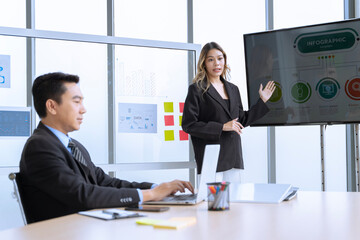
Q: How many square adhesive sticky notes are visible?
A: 6